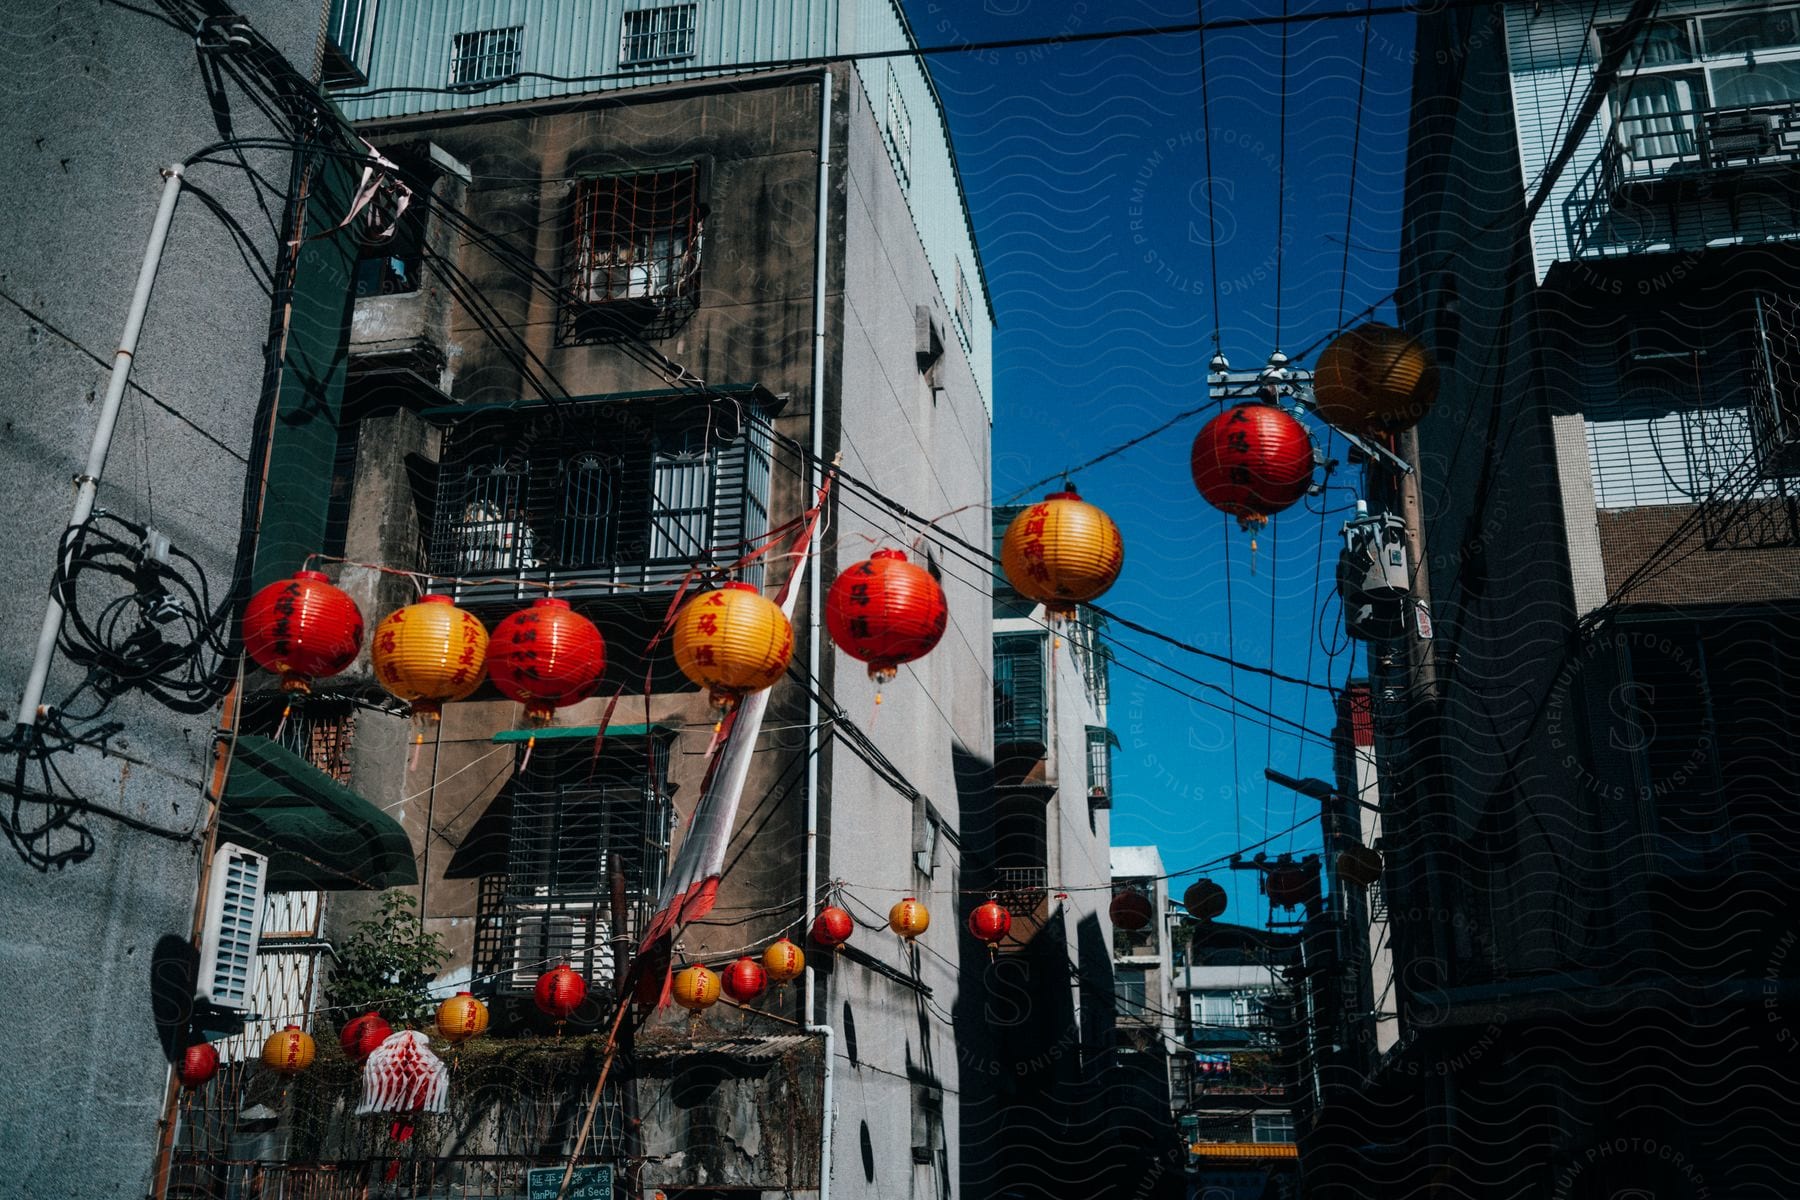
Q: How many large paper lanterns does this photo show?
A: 8